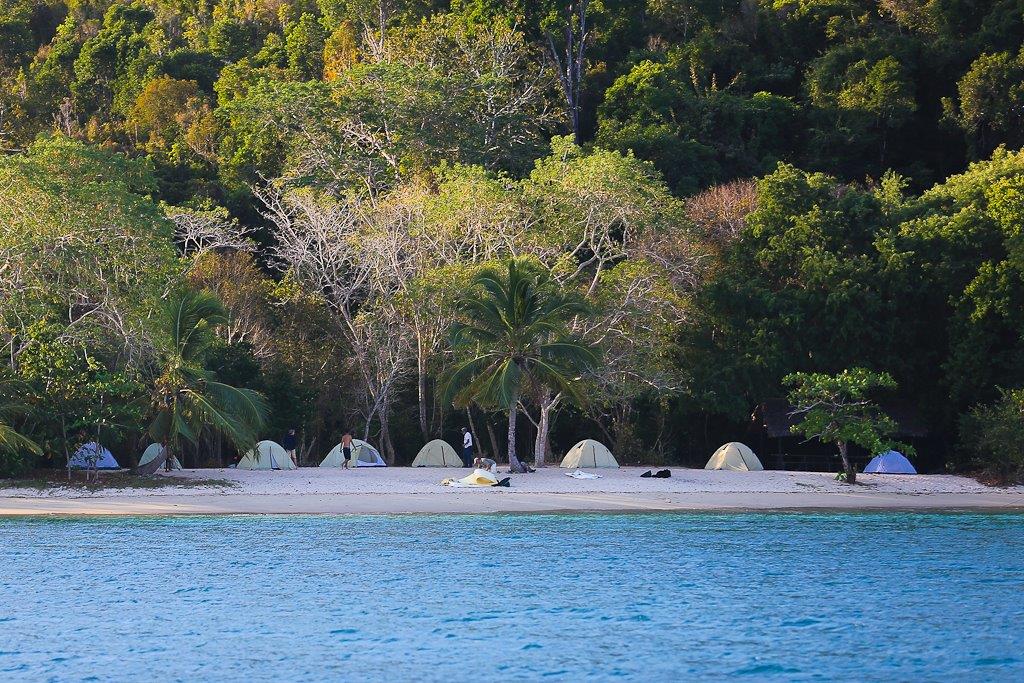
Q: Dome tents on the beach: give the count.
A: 8